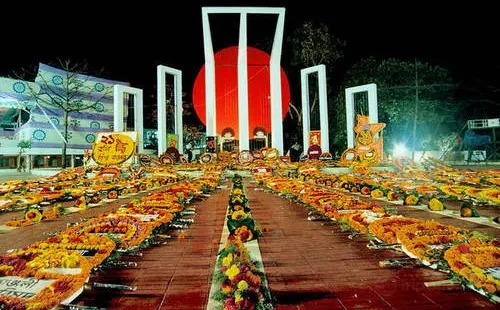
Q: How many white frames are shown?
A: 5